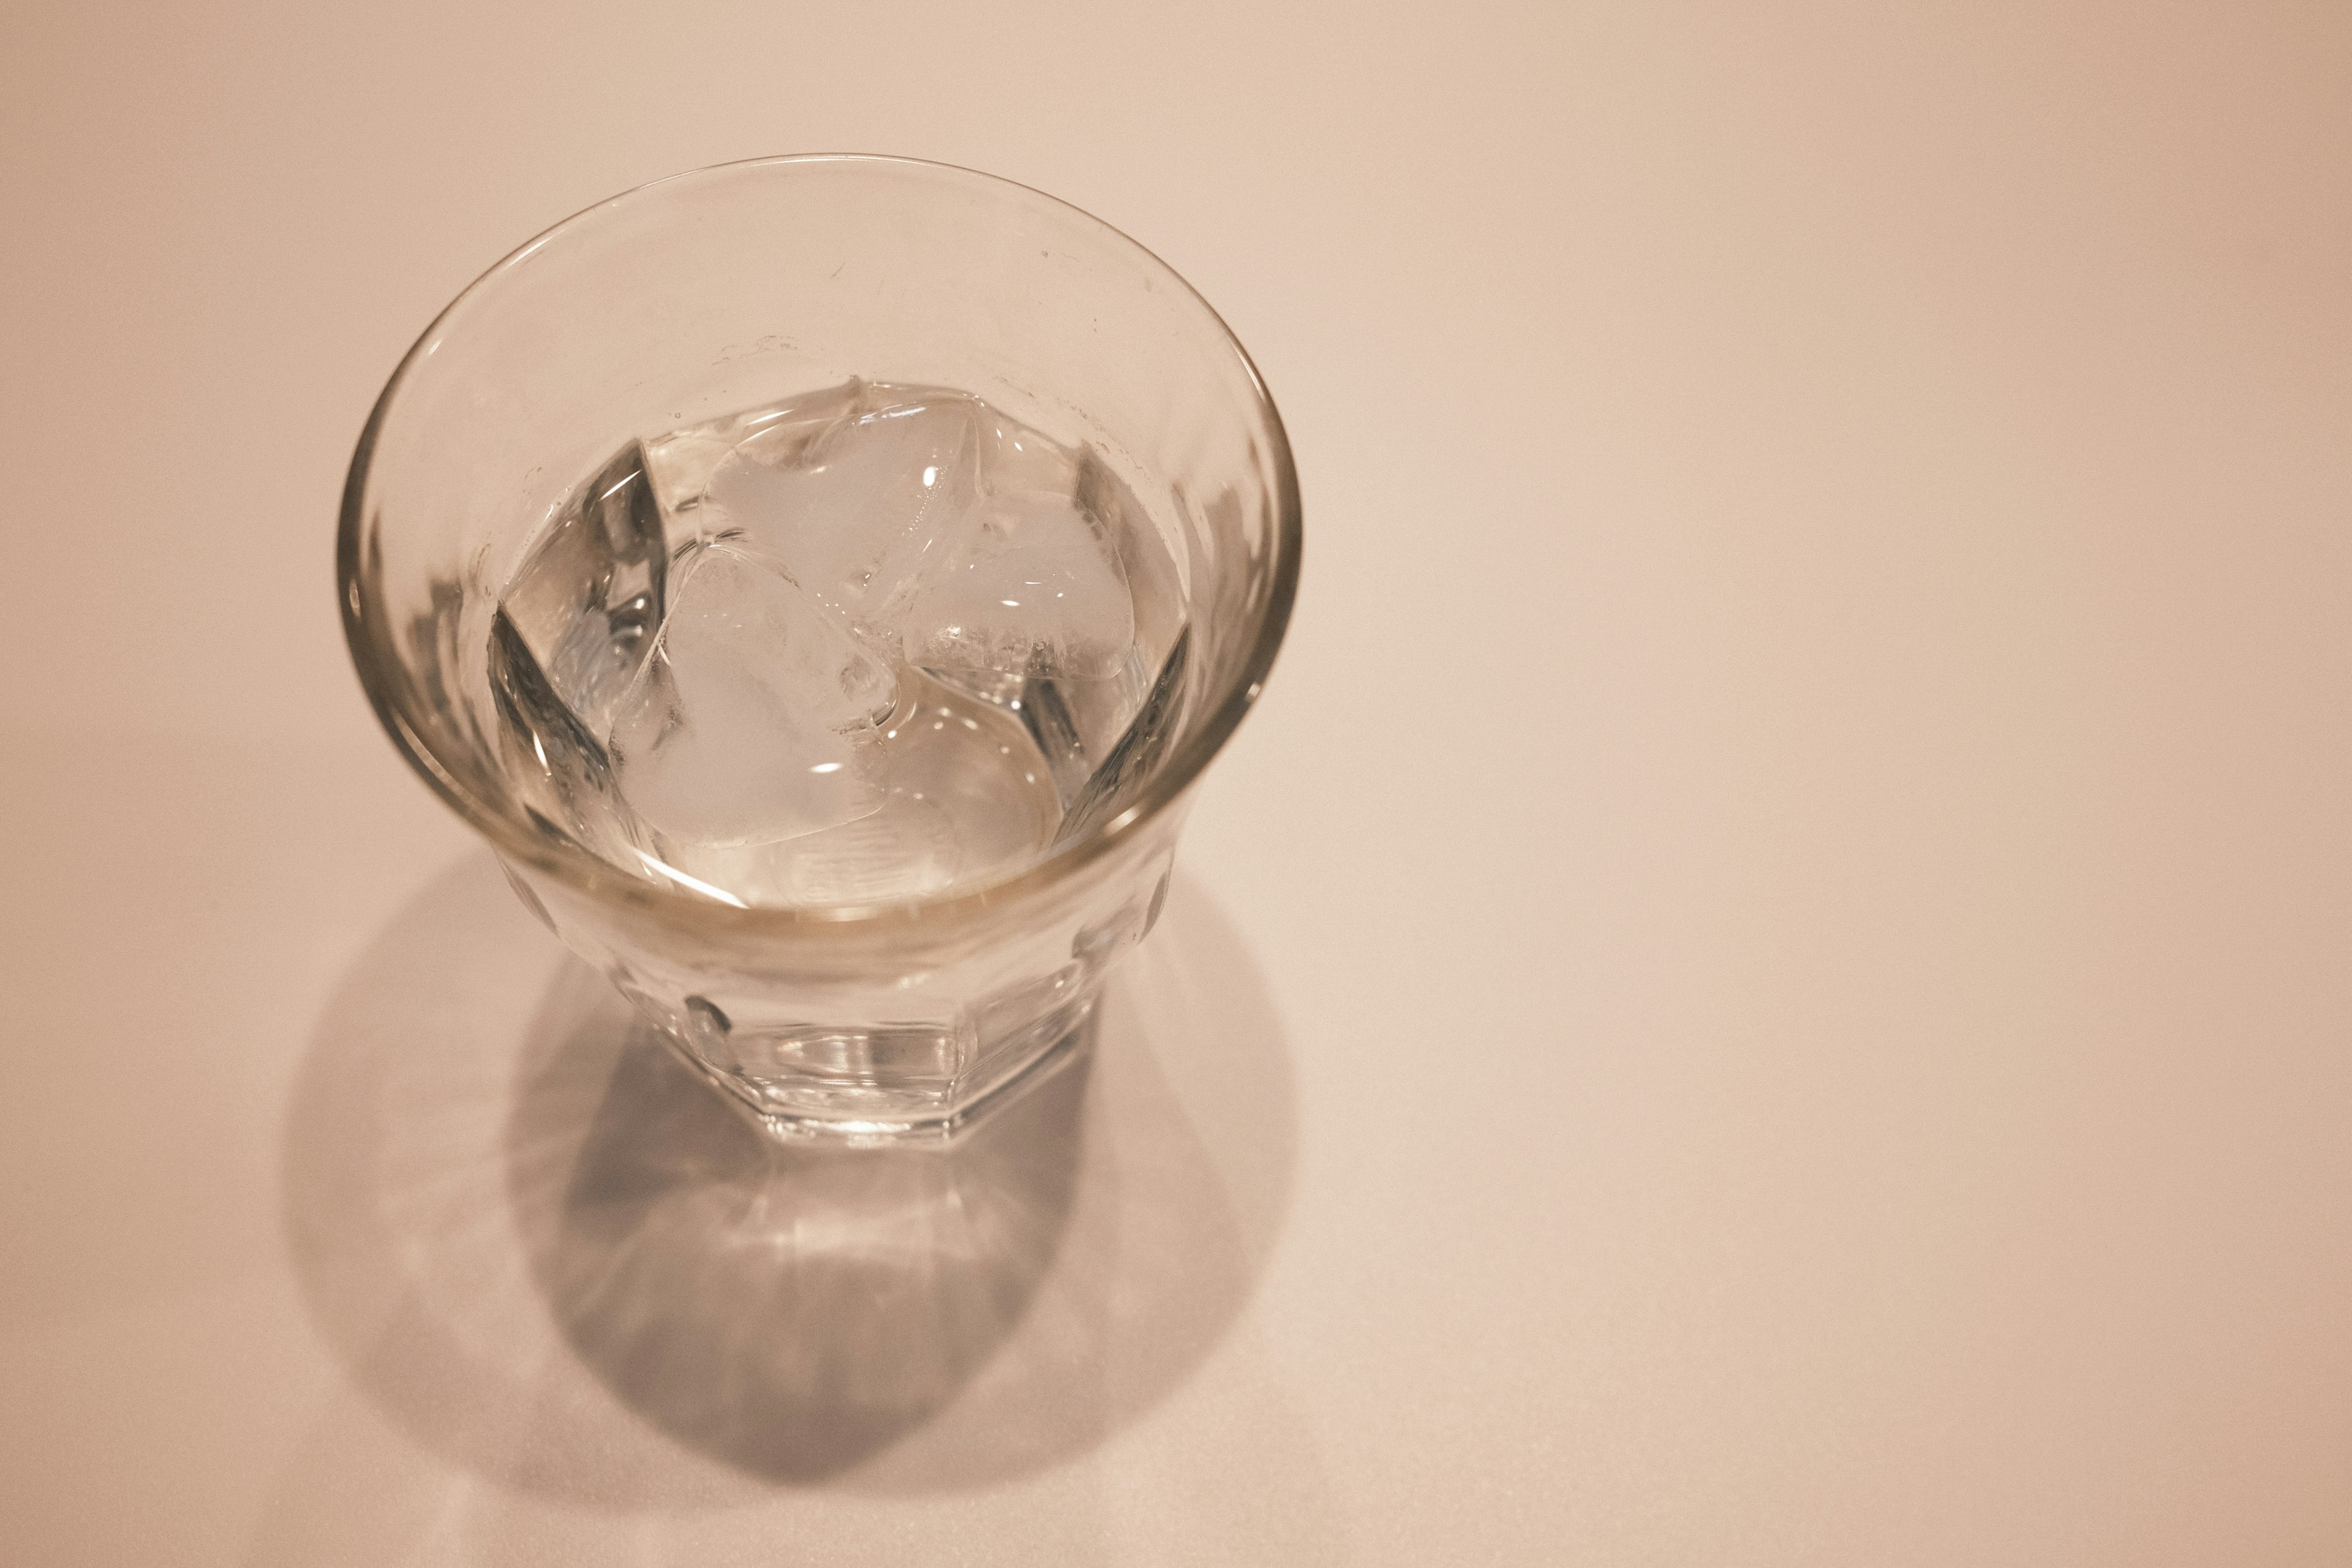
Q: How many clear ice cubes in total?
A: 3